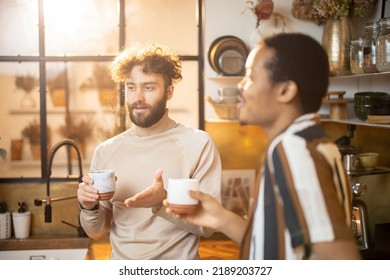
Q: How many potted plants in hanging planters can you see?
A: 0